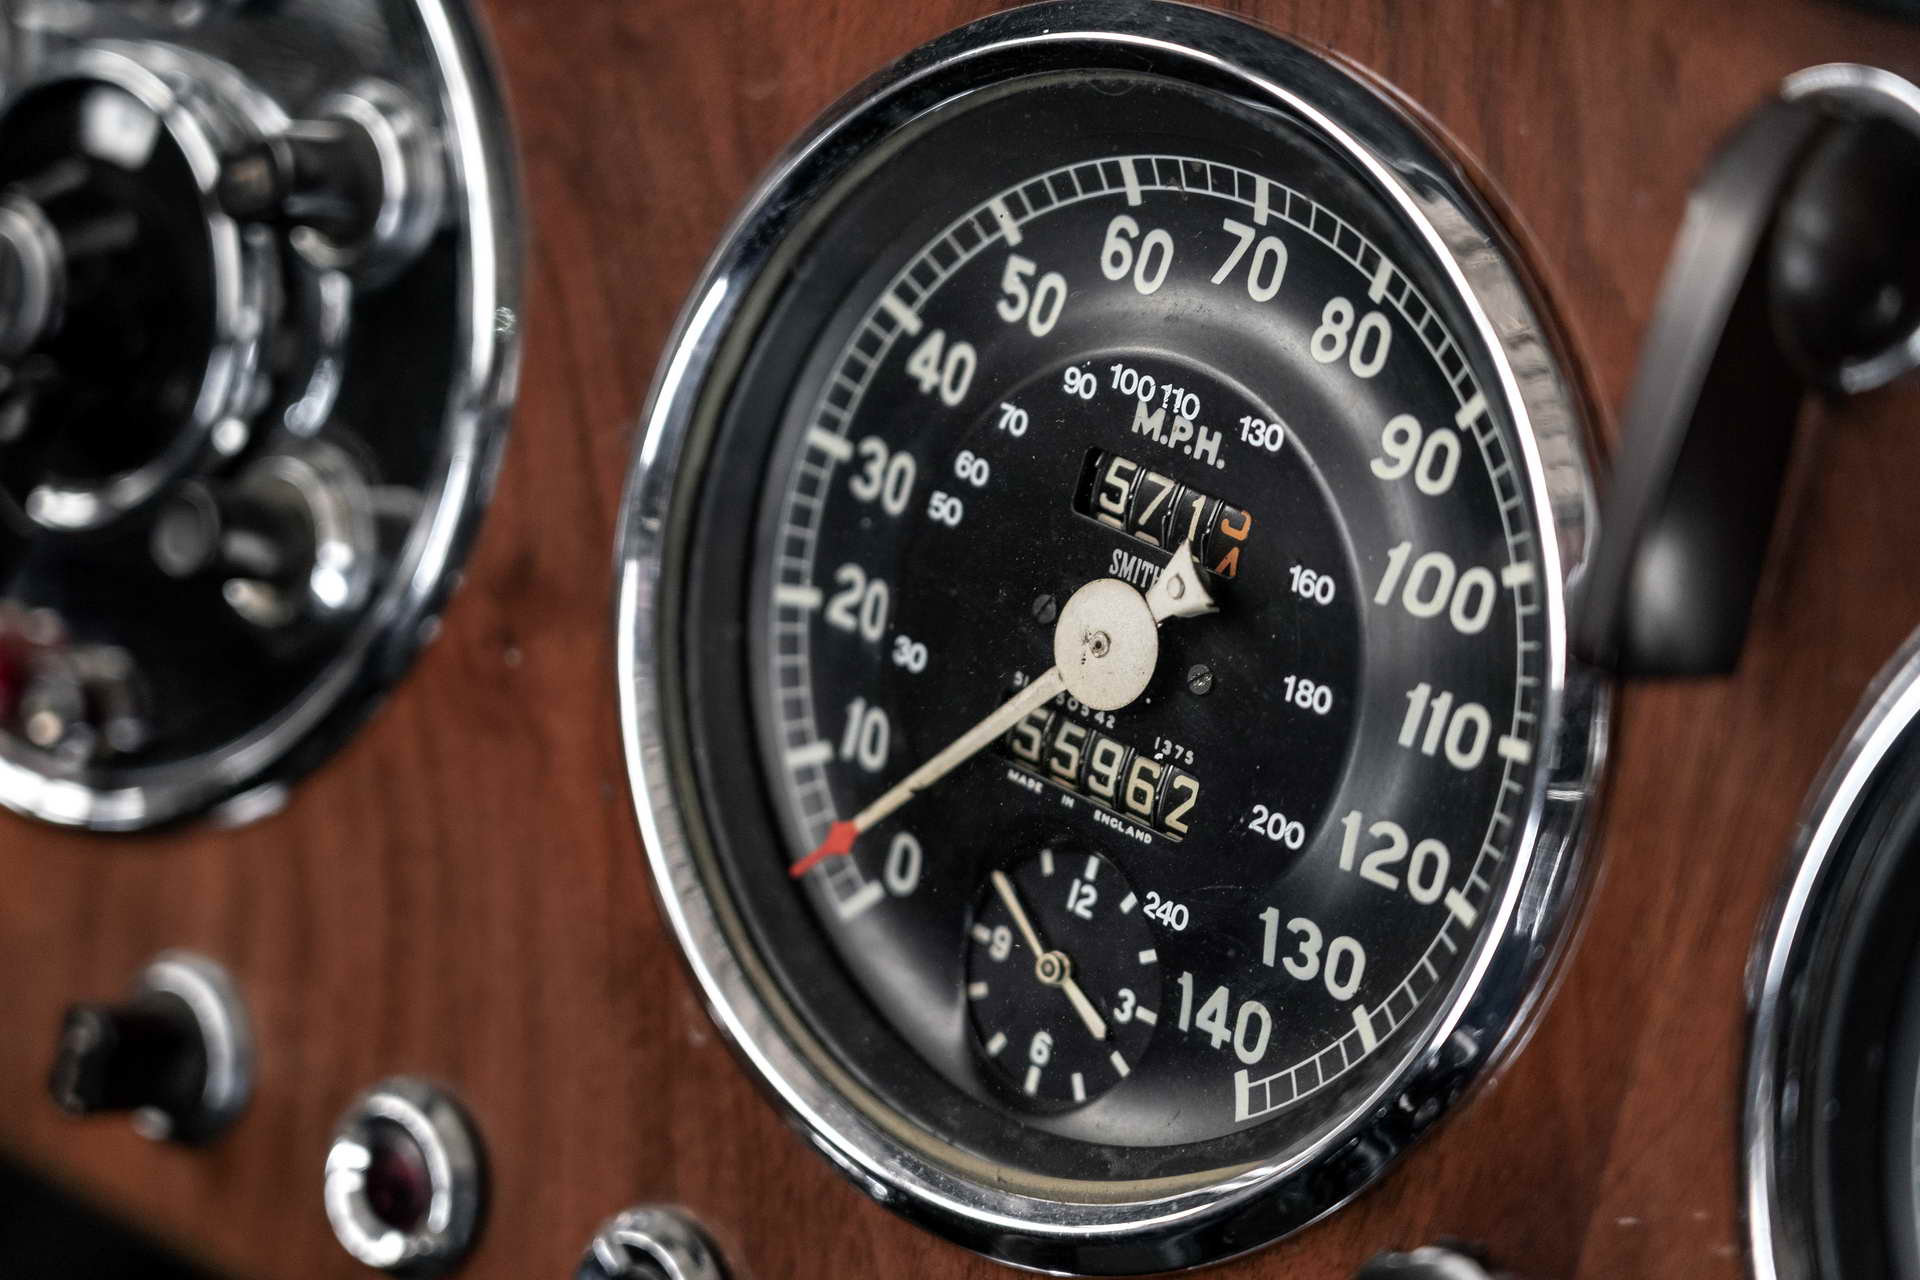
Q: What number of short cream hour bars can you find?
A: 11